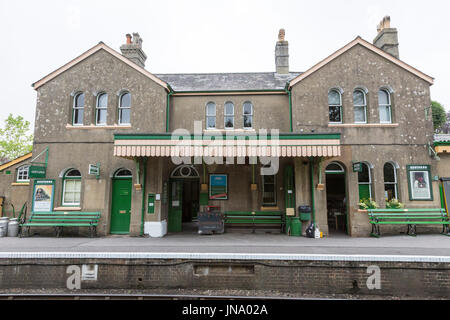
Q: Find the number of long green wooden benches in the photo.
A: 3